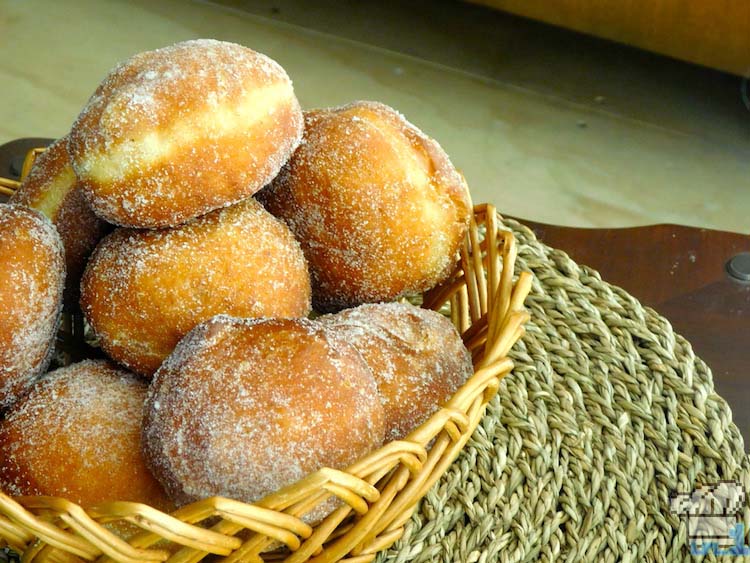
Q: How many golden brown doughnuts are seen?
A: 8